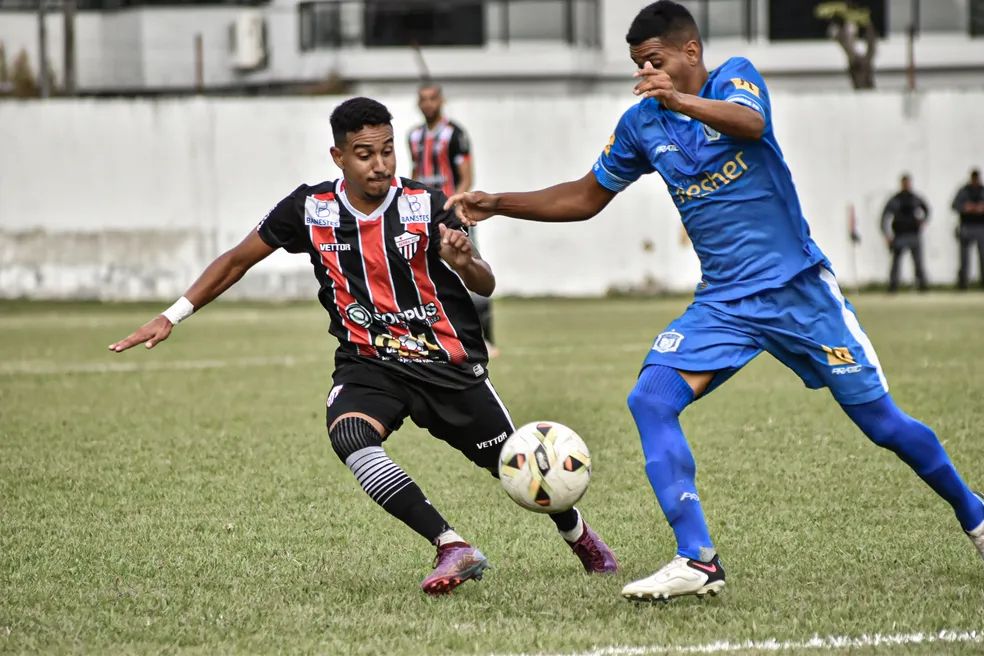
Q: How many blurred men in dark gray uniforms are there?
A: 2